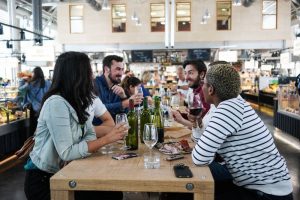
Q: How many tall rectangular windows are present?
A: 6